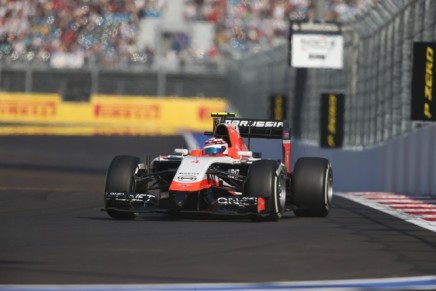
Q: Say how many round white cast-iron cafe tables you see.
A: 0